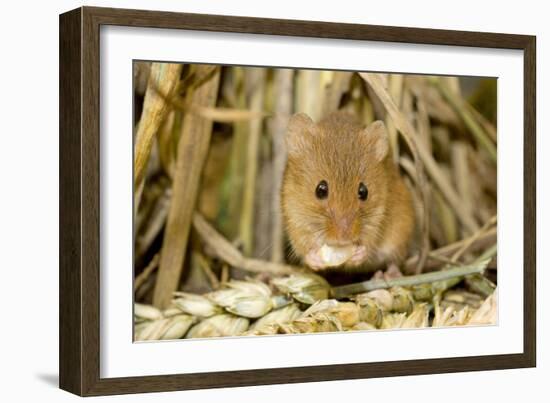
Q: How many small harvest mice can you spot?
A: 1